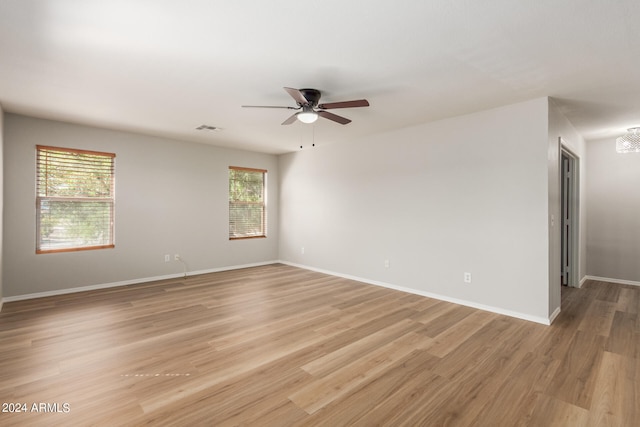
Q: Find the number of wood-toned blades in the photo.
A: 5